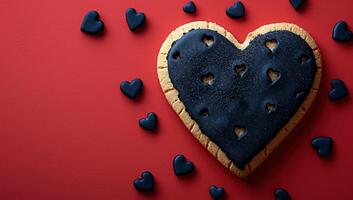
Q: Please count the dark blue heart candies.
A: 14